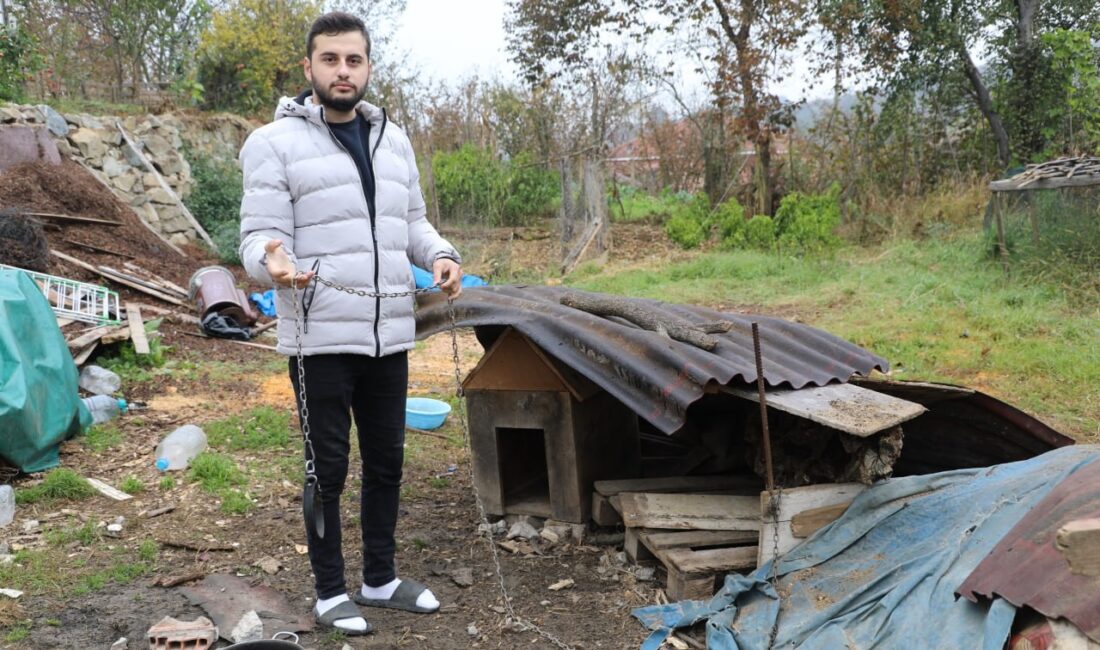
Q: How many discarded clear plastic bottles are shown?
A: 4